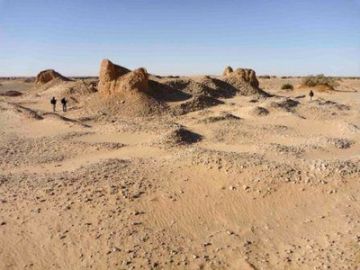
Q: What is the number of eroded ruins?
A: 3